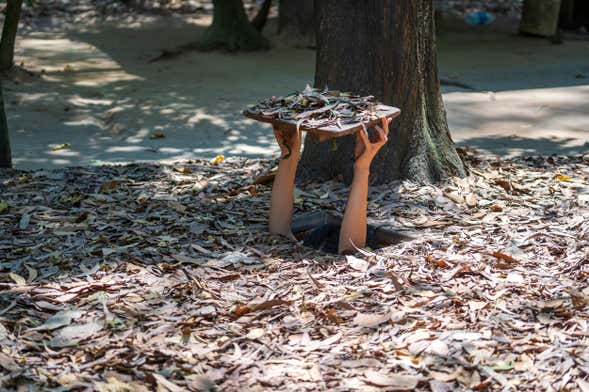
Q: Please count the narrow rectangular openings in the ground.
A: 1